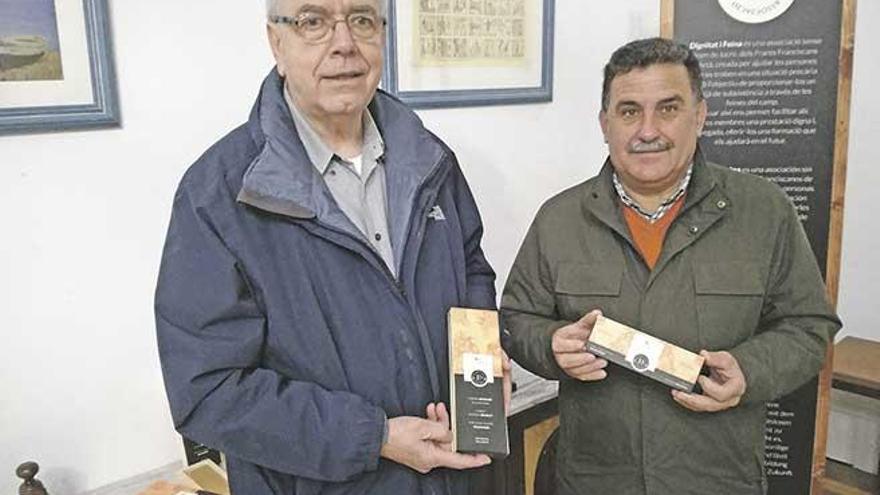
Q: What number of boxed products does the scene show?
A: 2